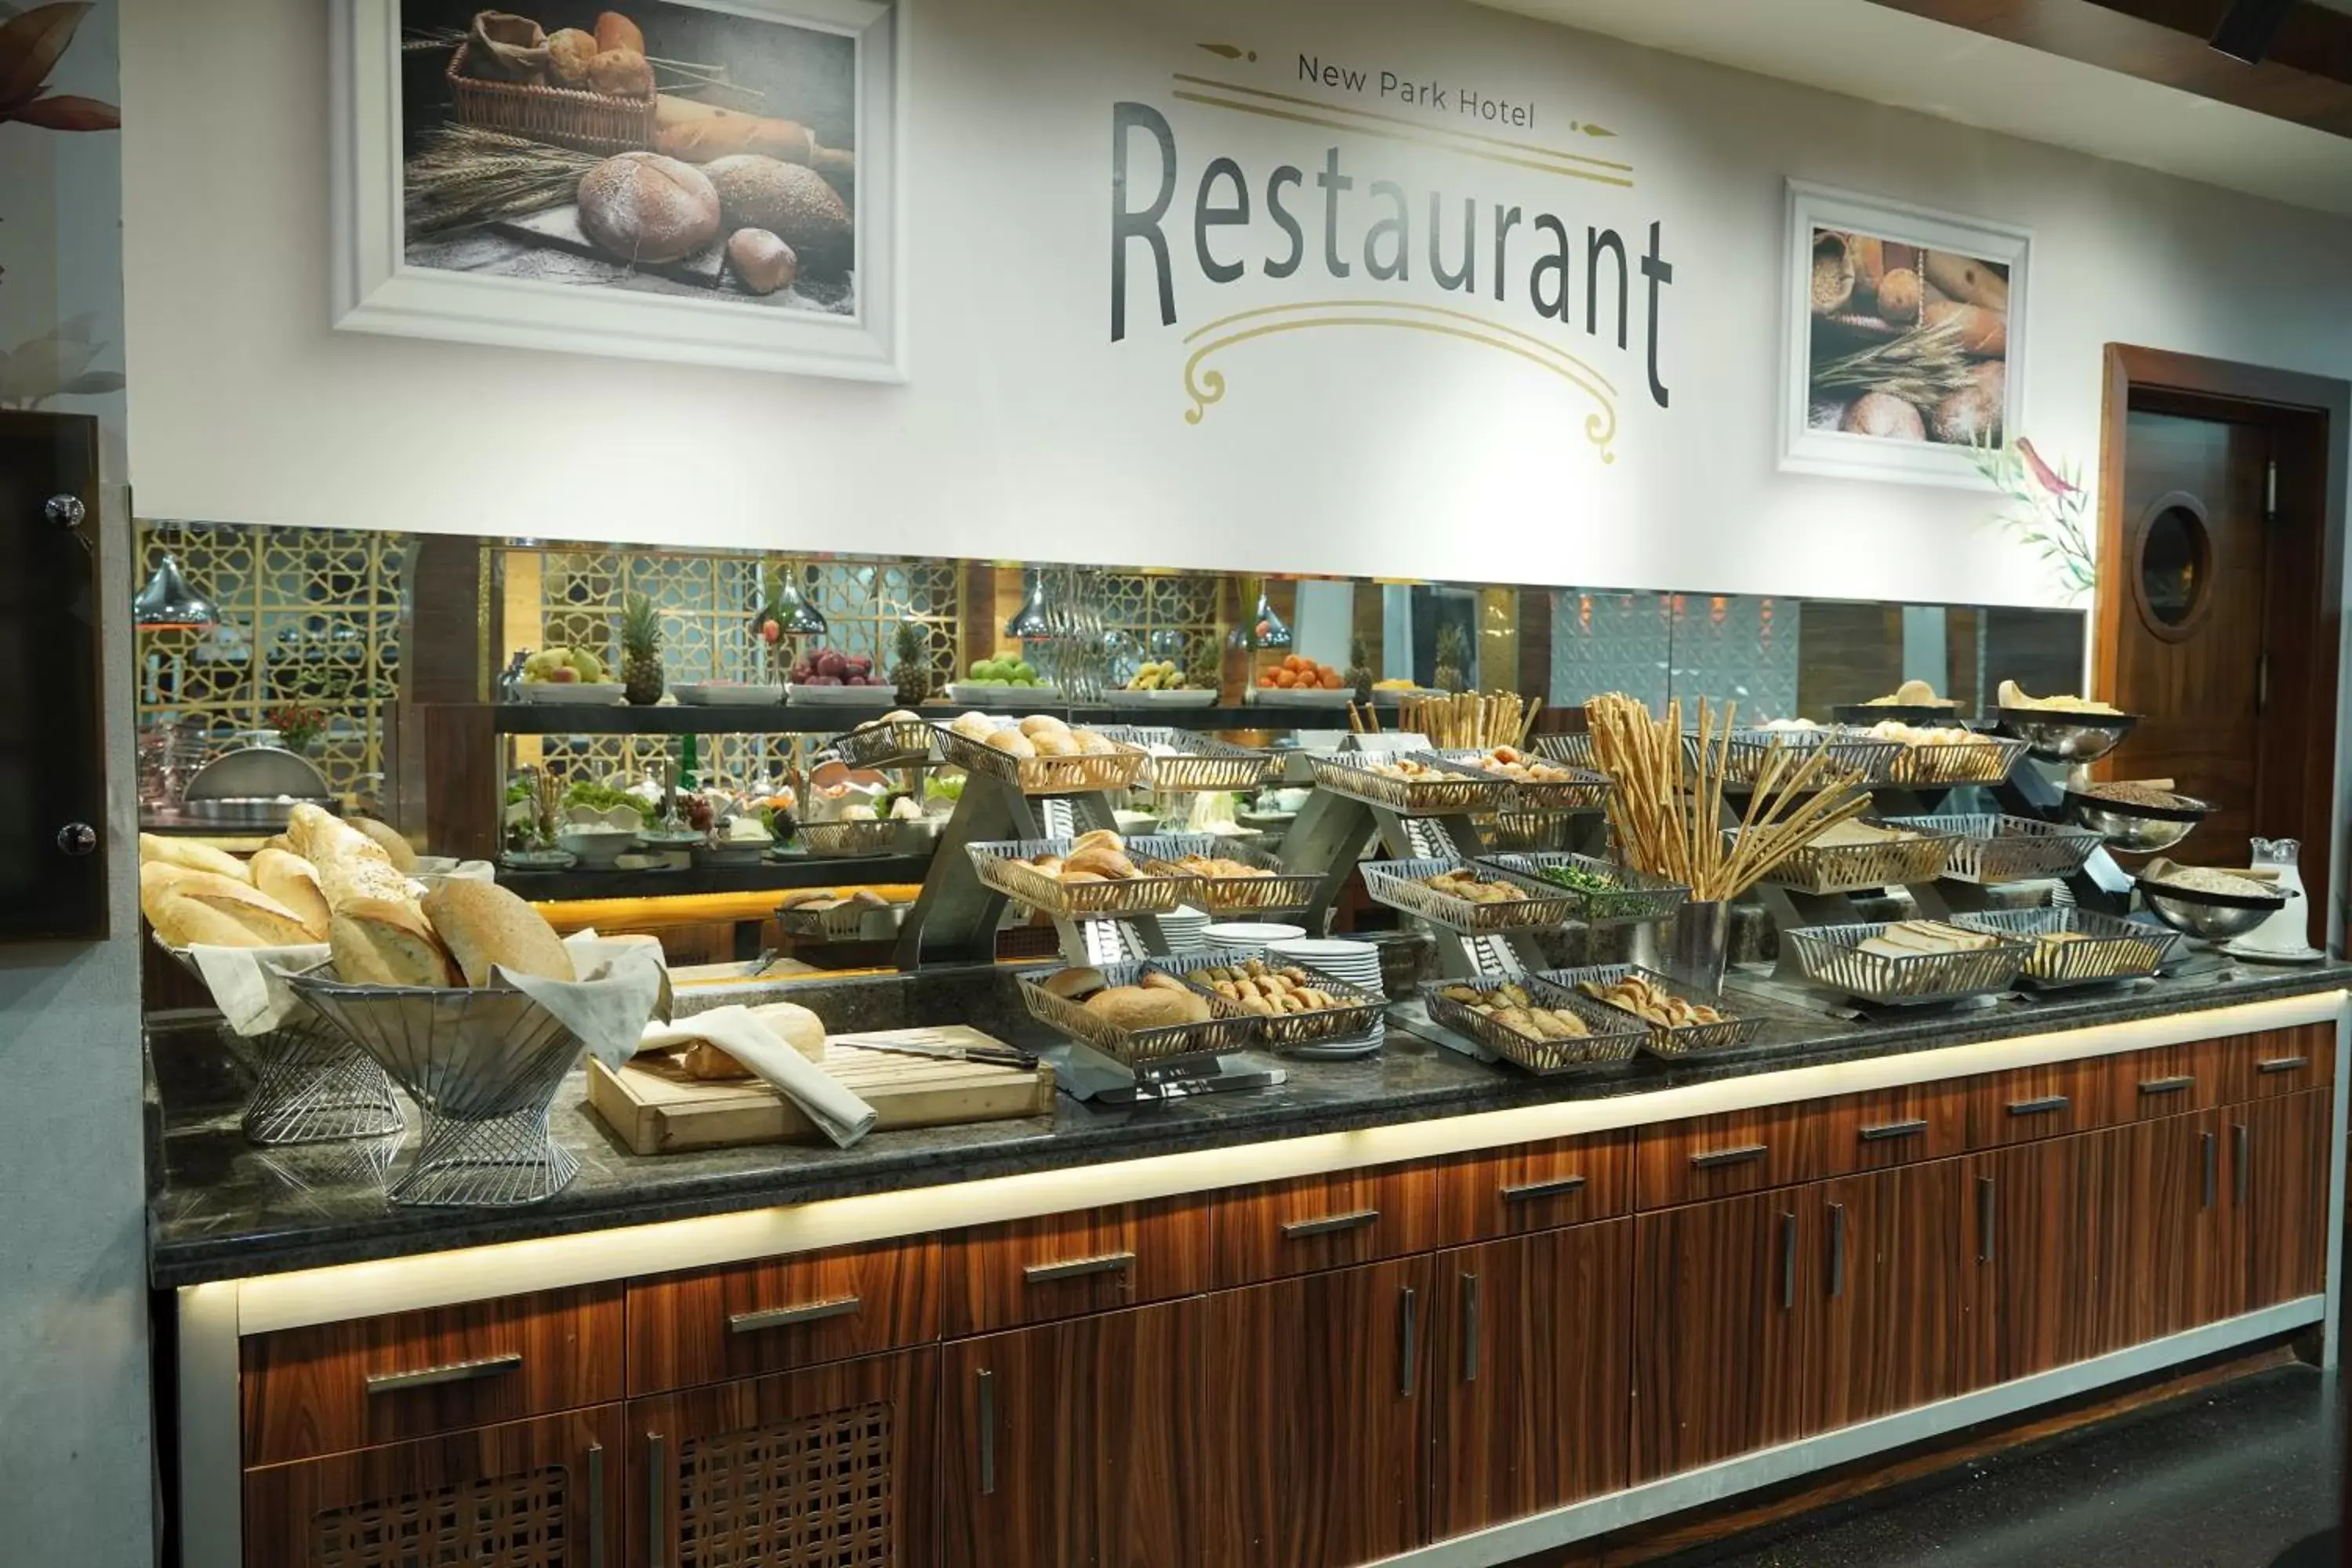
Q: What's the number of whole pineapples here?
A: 5